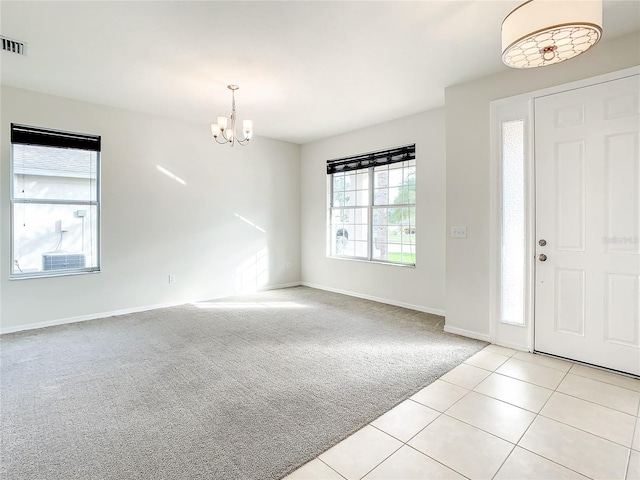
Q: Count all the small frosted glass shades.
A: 5